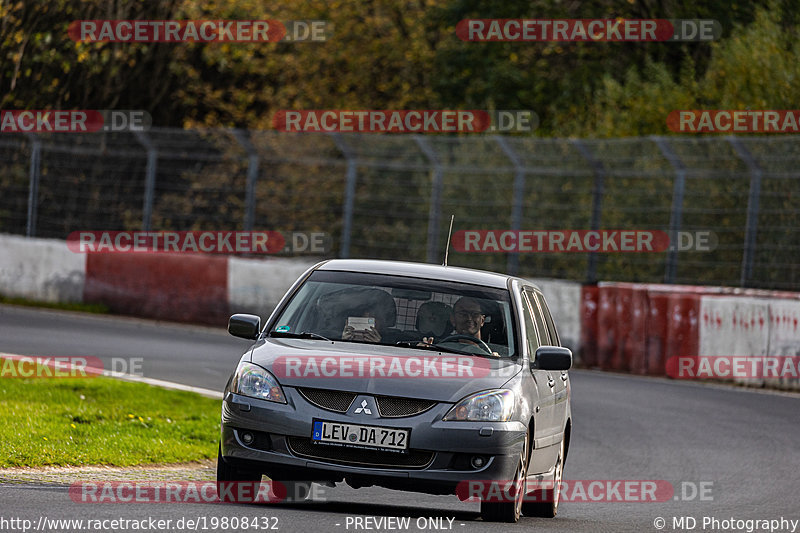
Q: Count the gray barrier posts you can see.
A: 9